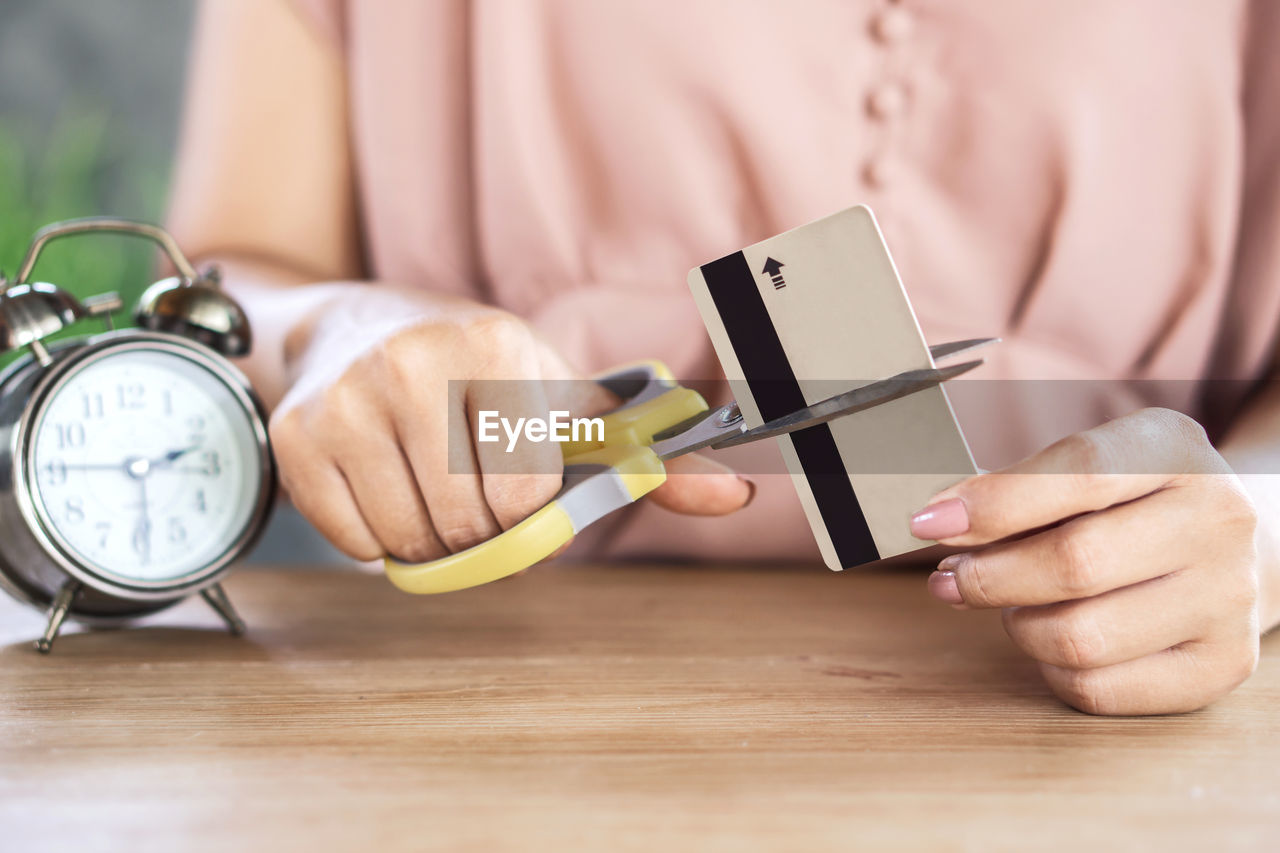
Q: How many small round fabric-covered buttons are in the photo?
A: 3